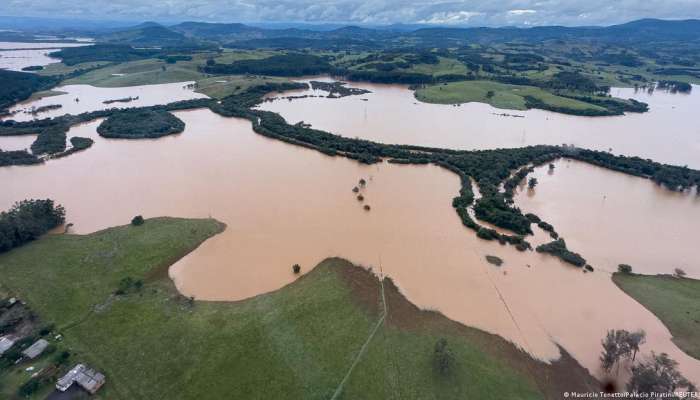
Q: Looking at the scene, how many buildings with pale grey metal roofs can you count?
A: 3